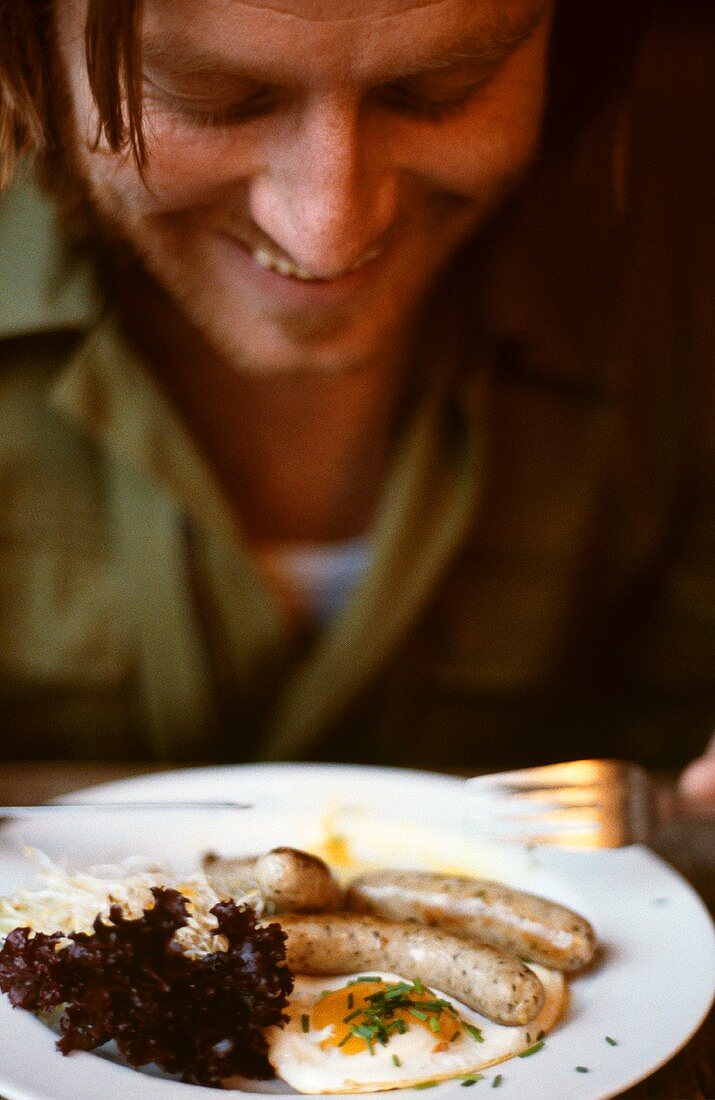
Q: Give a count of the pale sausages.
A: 3